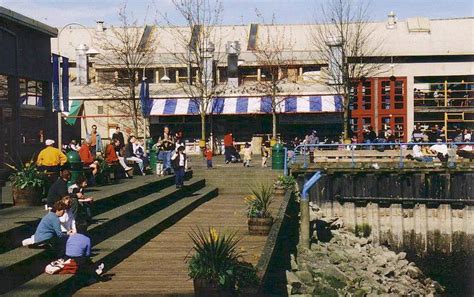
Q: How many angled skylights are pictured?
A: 3